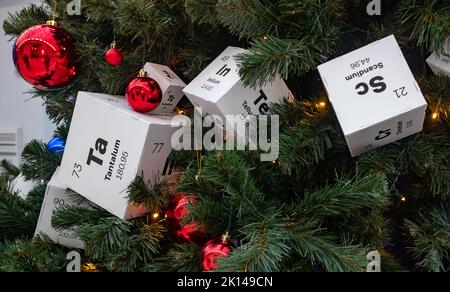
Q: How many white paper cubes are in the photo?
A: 6